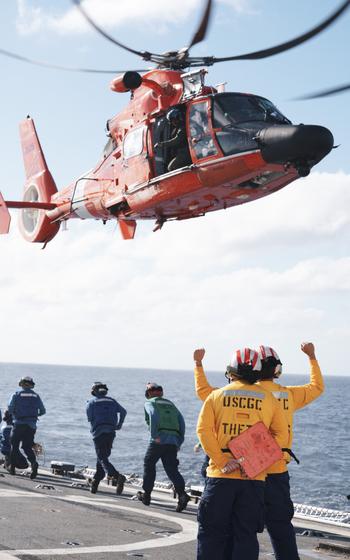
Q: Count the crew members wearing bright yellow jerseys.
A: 2